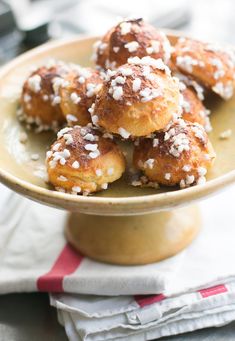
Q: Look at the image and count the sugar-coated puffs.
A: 8